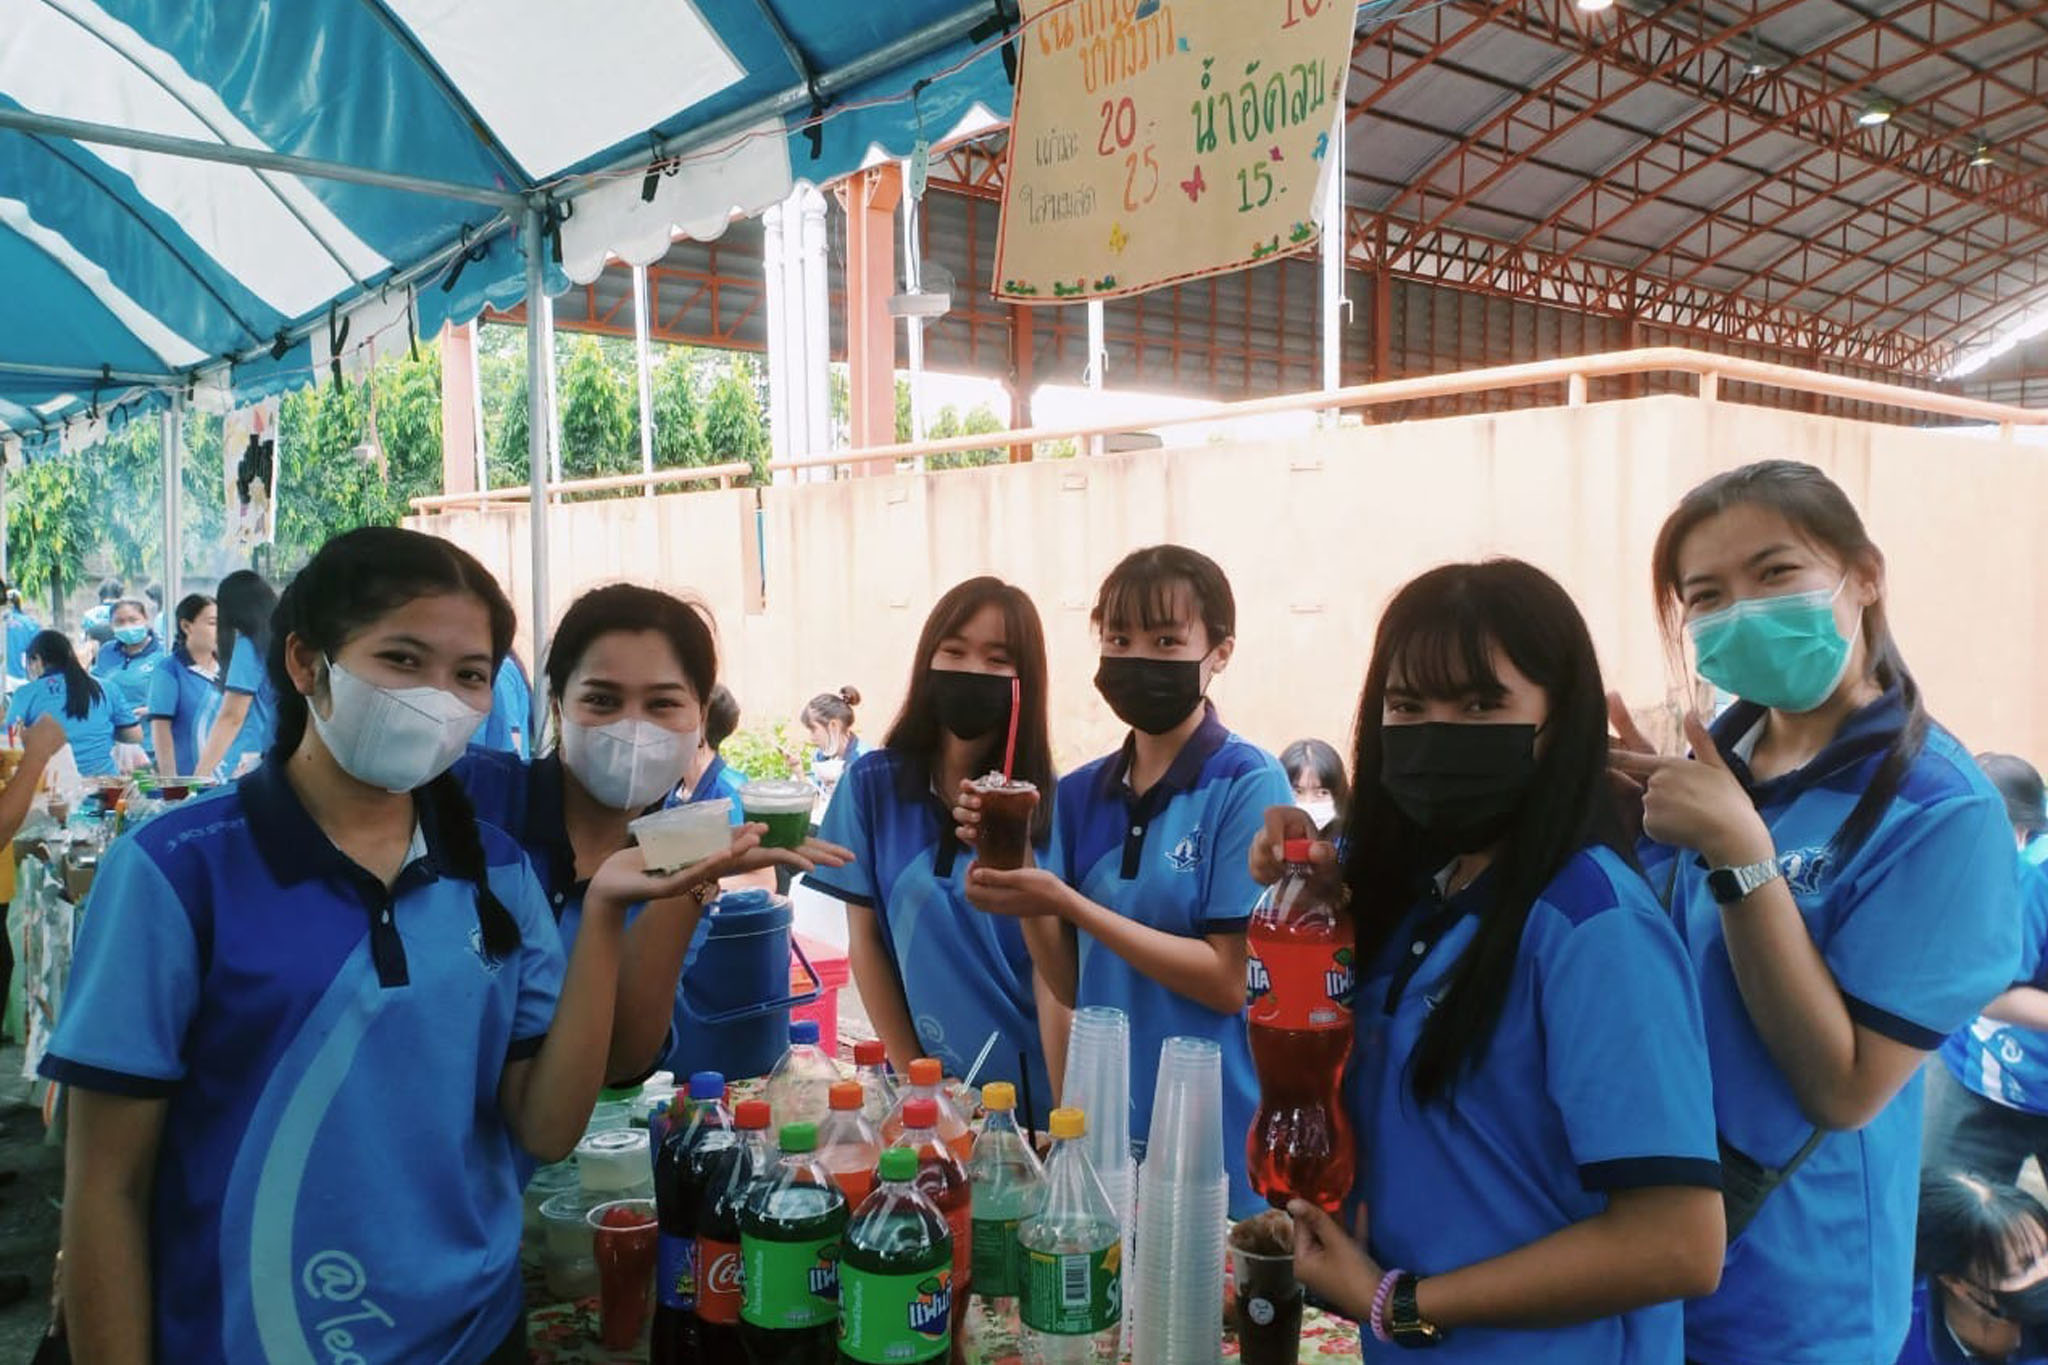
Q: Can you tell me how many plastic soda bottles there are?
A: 12